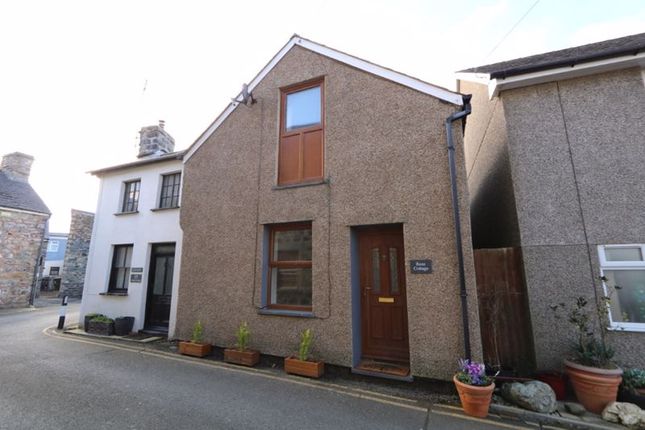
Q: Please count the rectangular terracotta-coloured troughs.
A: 3